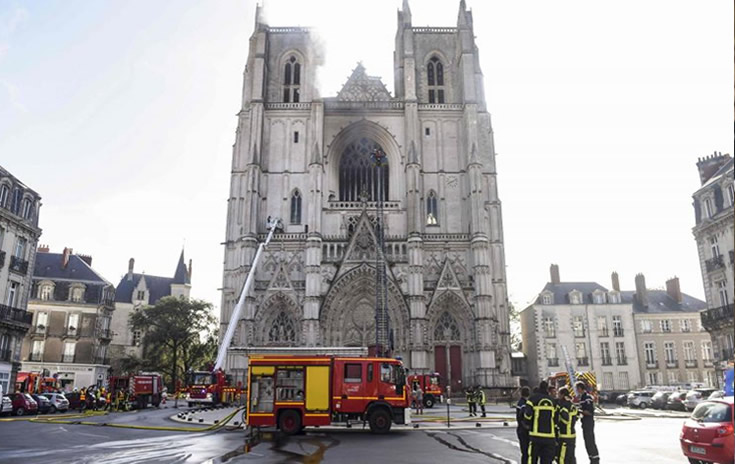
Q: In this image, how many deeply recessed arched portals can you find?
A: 3